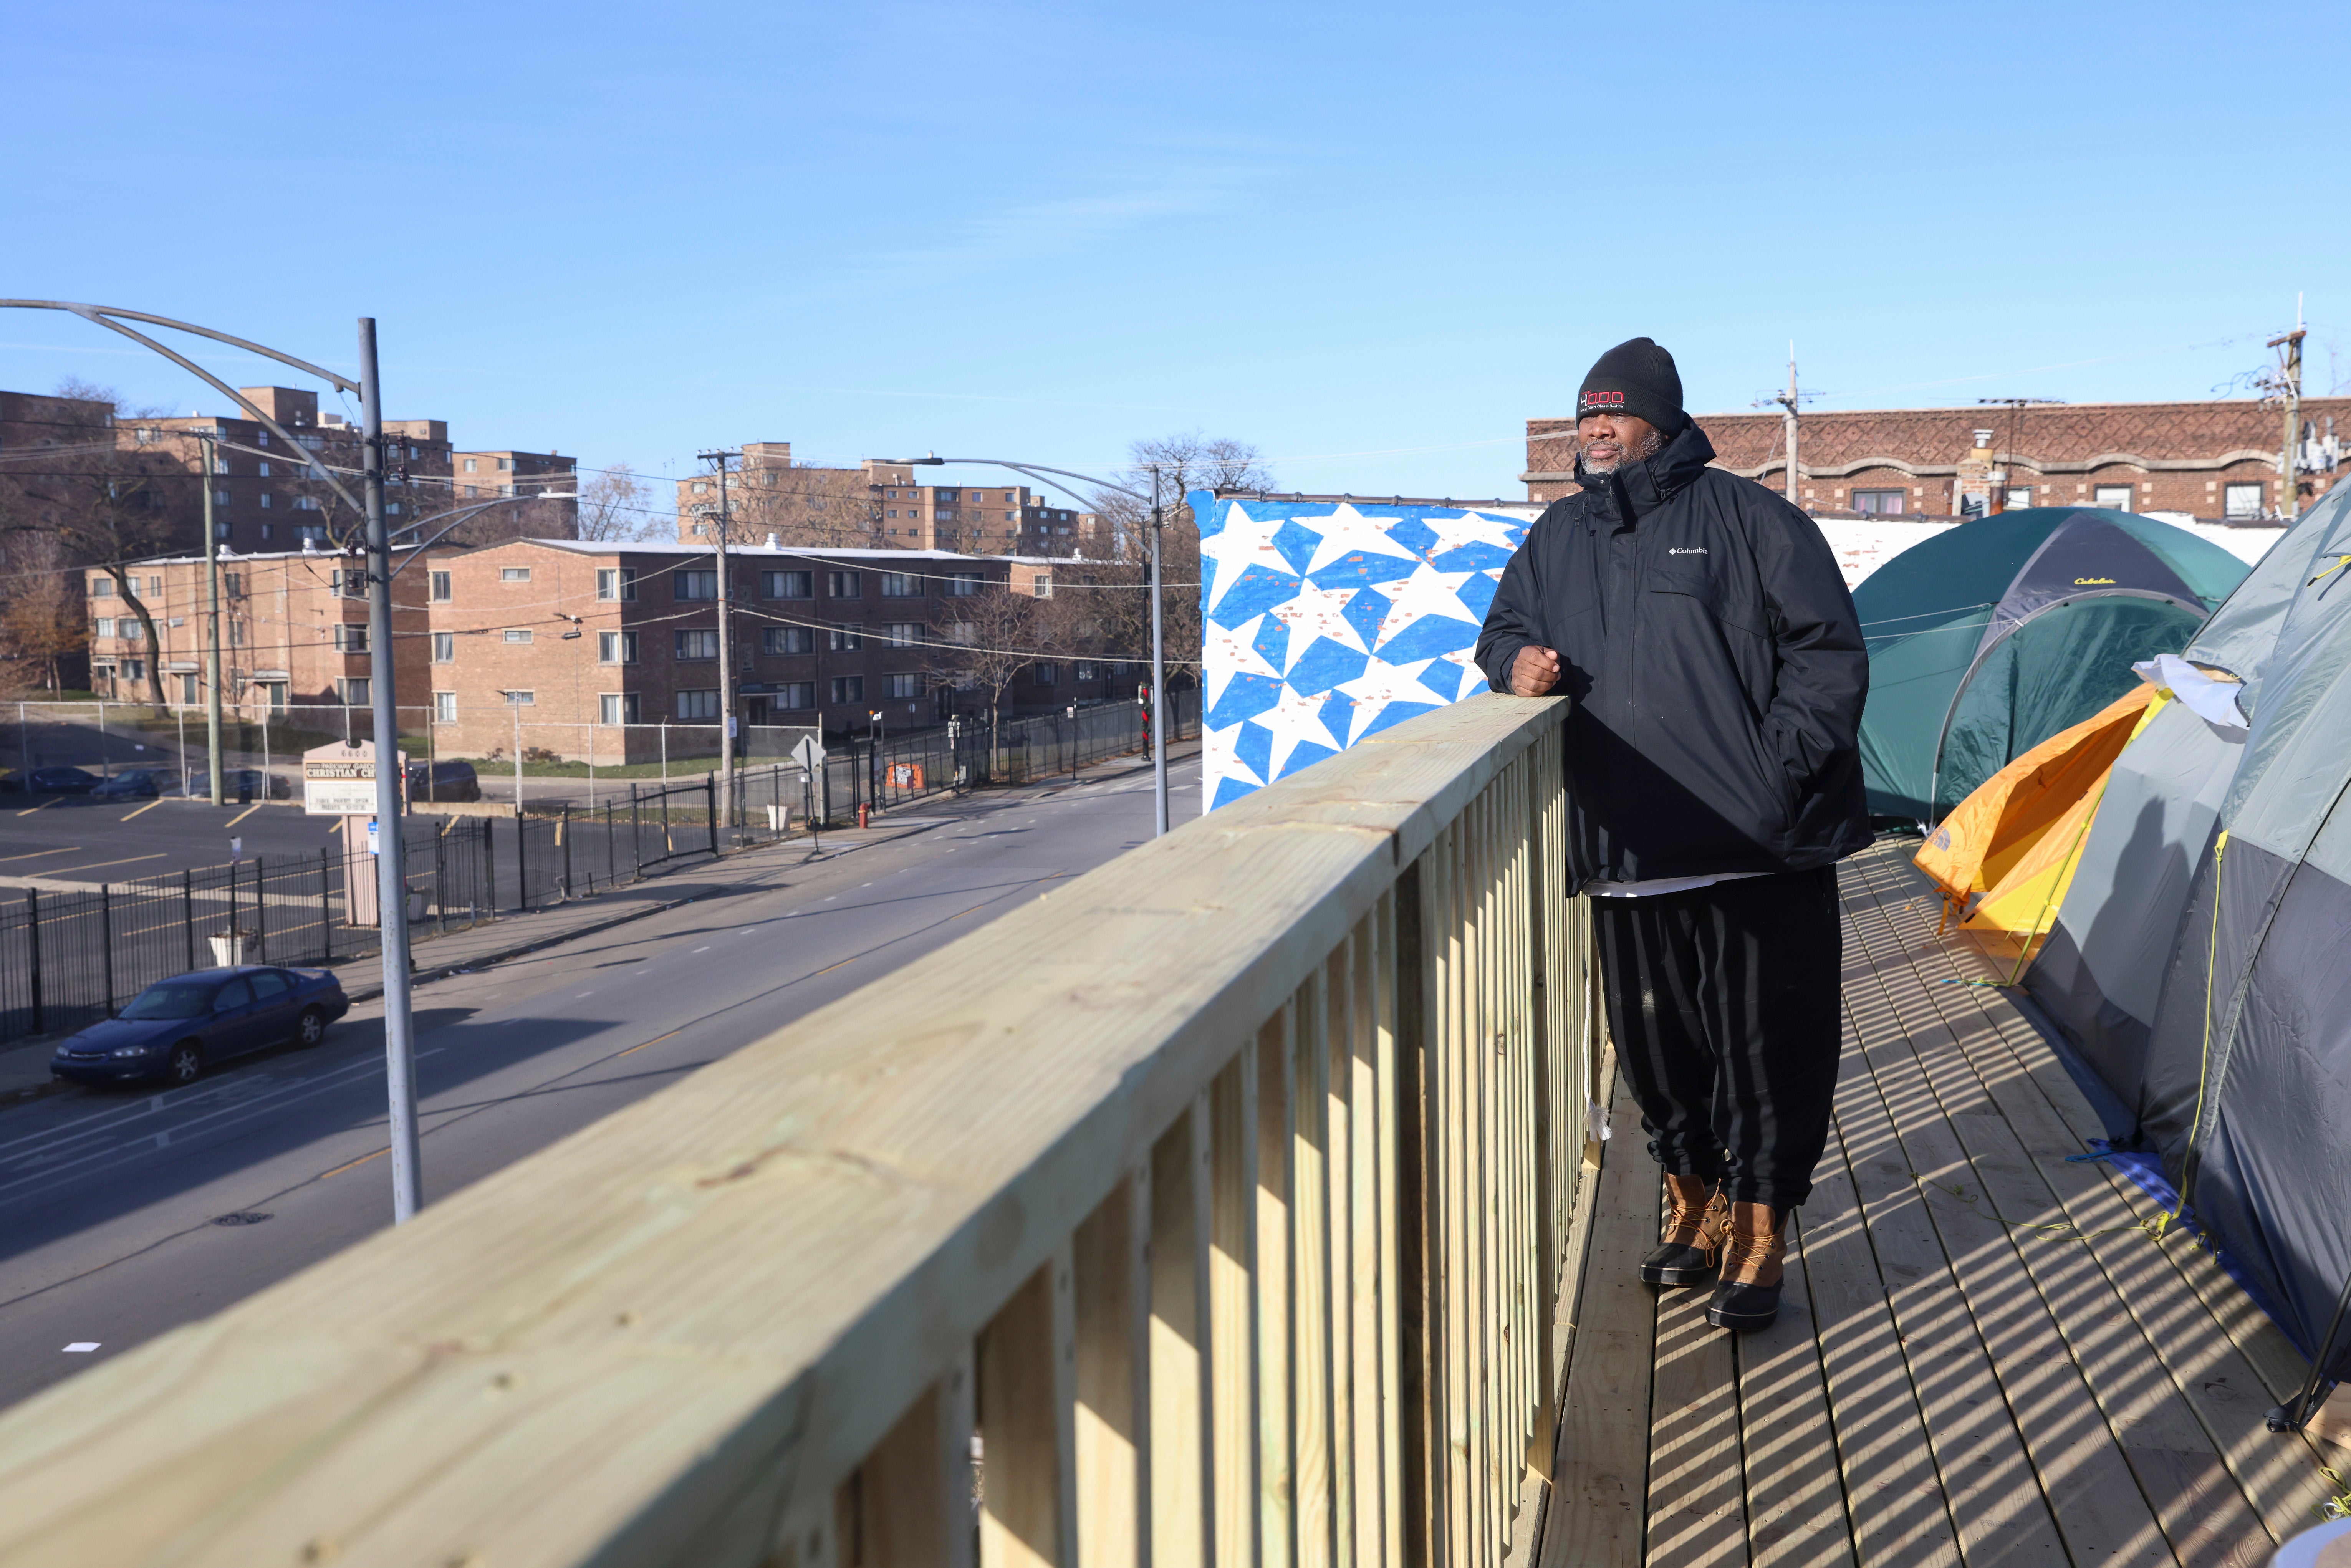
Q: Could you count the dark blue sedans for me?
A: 1